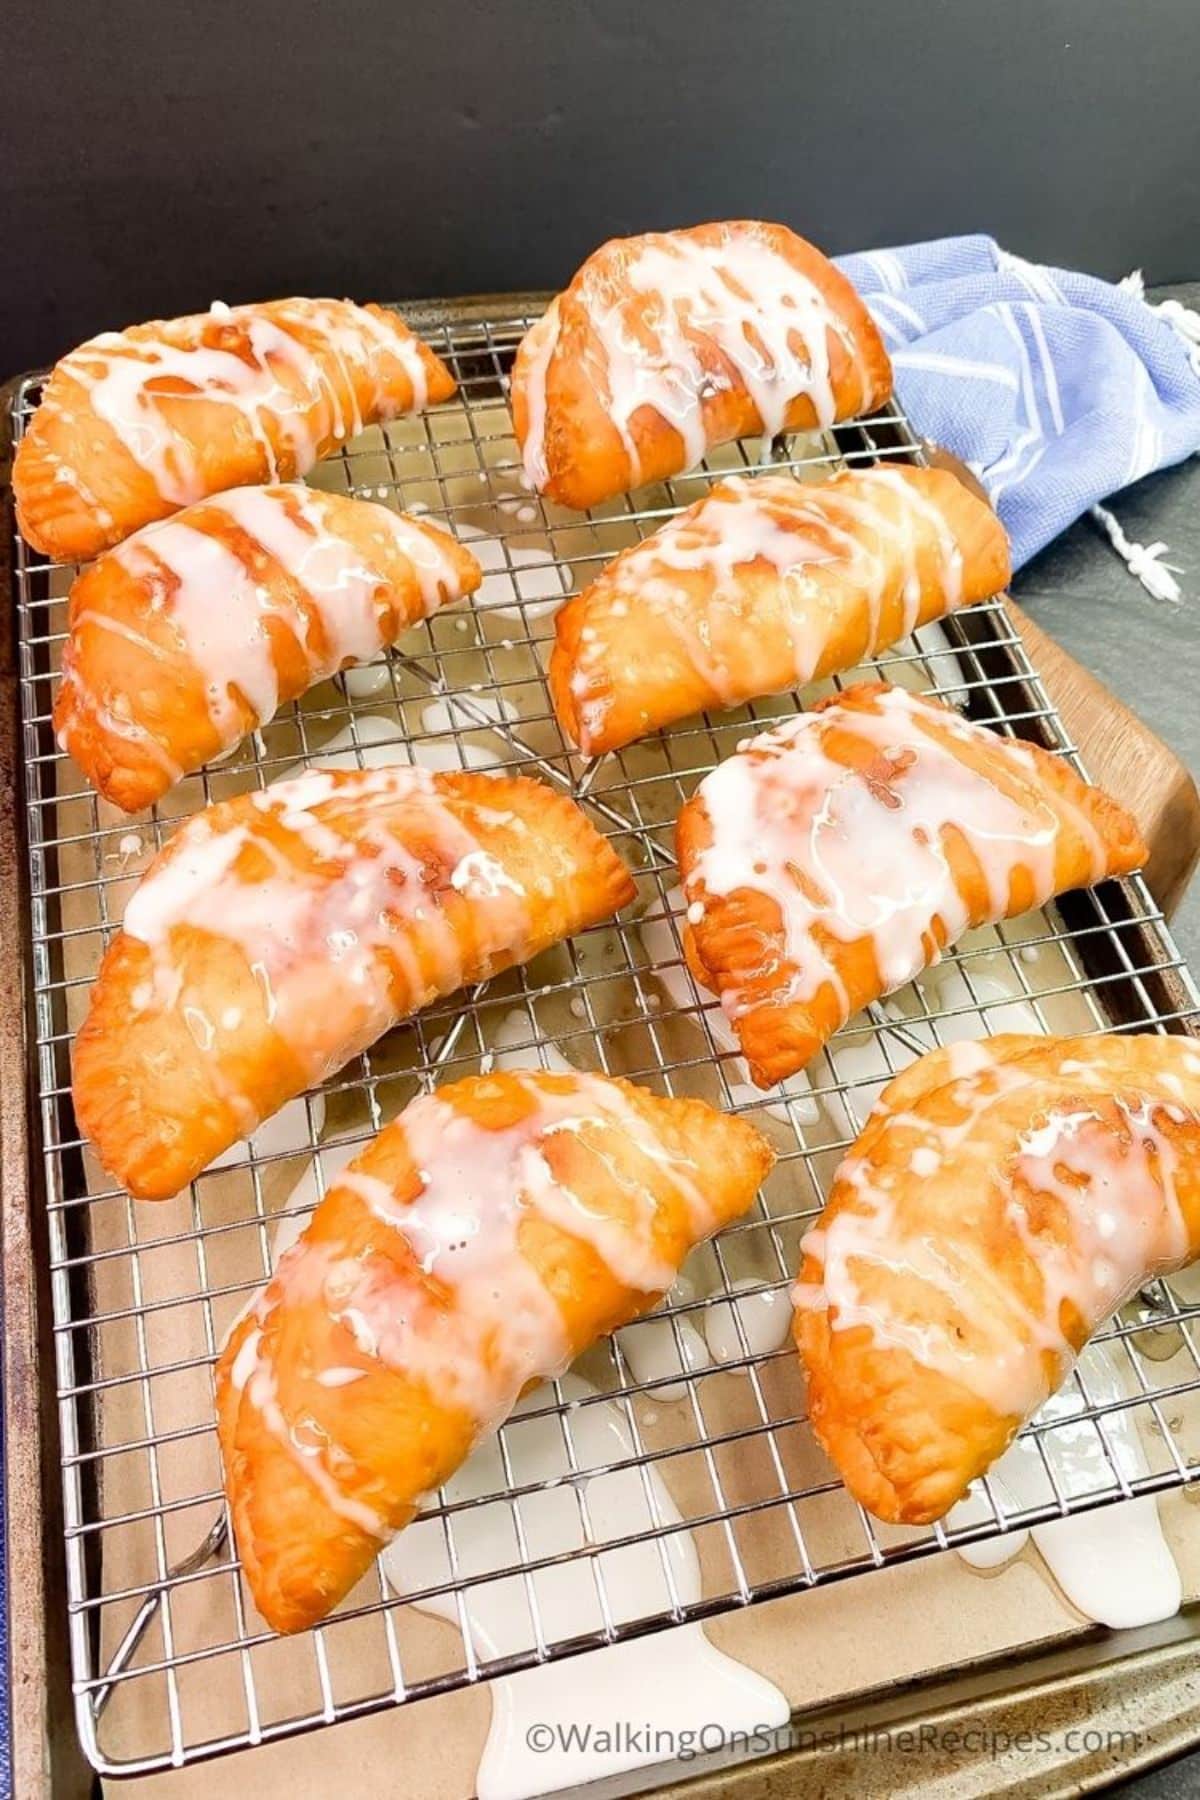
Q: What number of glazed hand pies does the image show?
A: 8